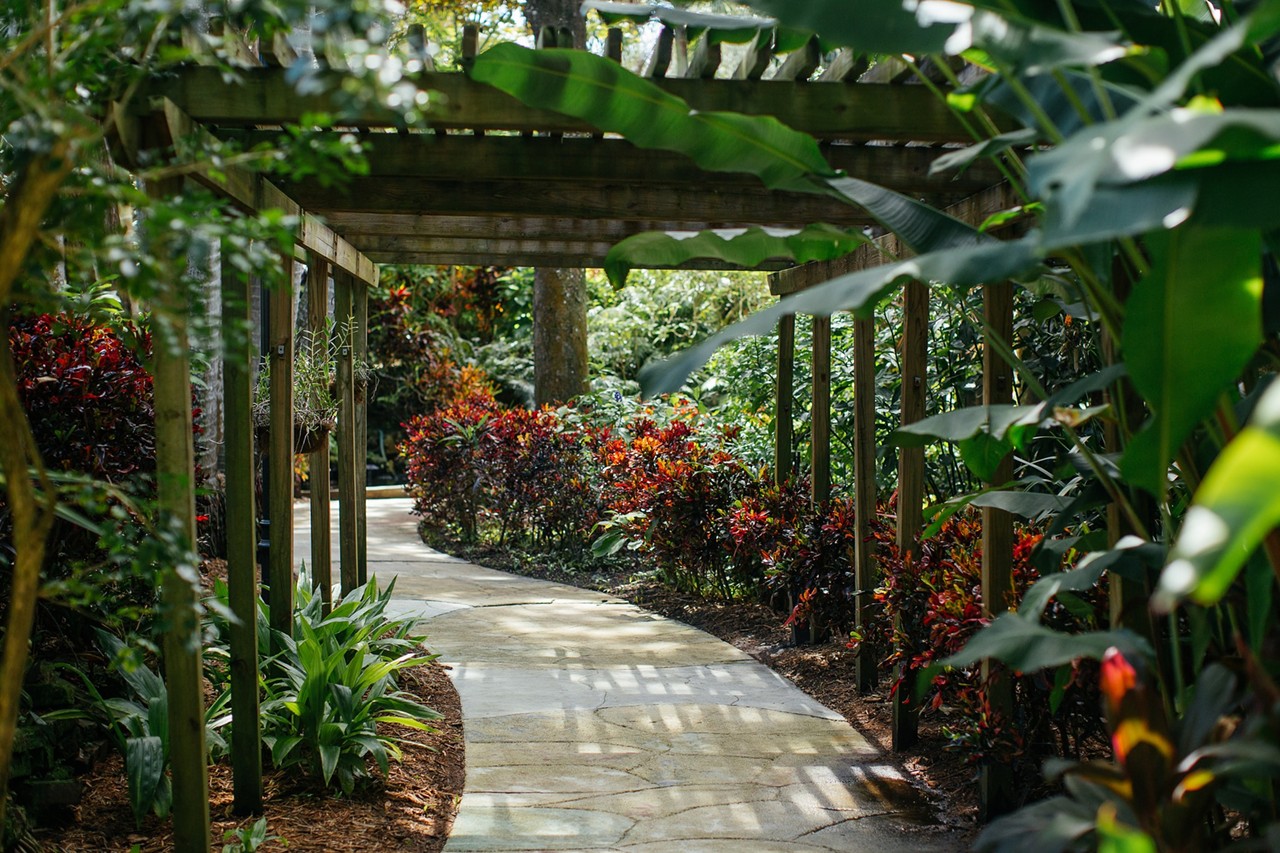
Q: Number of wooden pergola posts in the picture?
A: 12